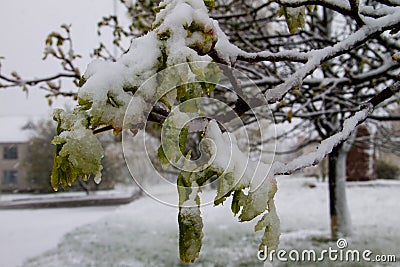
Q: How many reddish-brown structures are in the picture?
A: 1